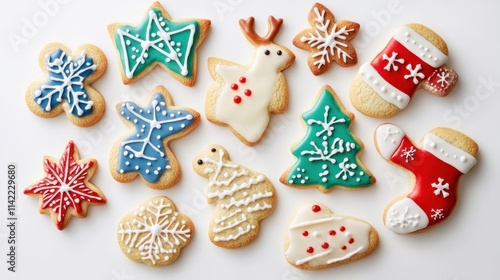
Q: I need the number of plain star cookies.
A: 0